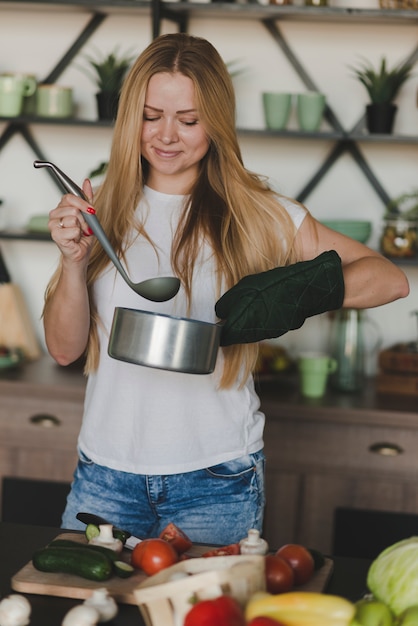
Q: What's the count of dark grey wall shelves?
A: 3